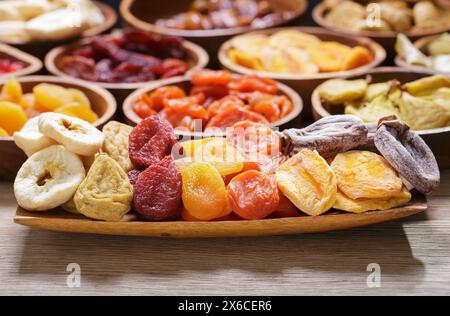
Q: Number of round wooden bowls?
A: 10